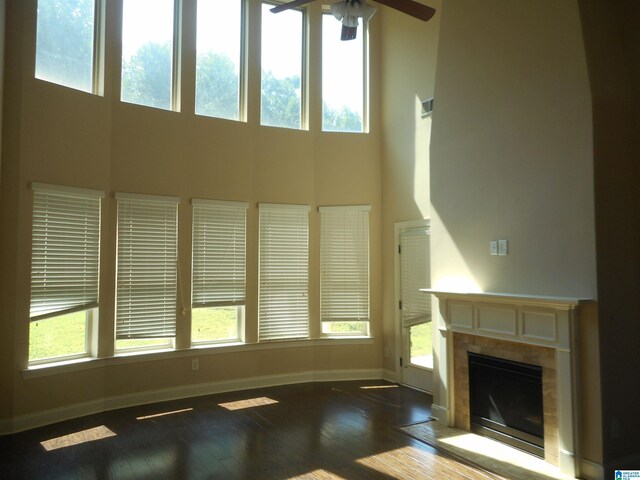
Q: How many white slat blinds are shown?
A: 6